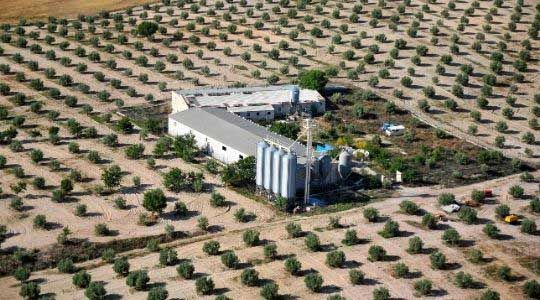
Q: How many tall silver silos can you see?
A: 4